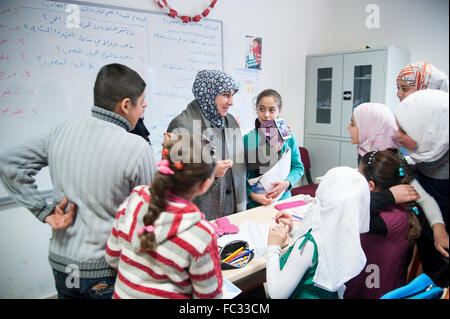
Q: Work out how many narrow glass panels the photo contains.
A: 2